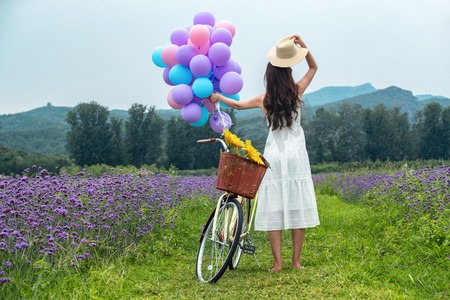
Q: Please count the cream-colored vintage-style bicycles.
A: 1